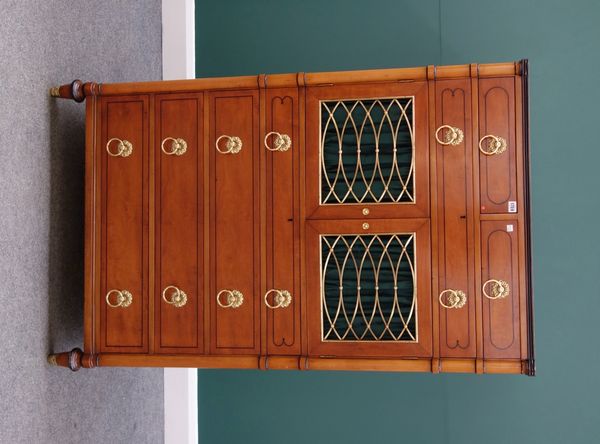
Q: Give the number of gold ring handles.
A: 12